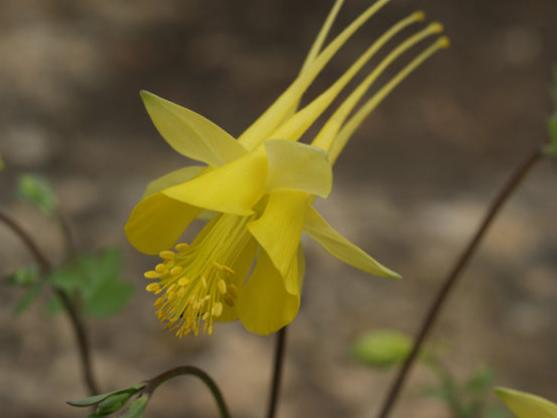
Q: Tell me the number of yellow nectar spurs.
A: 5